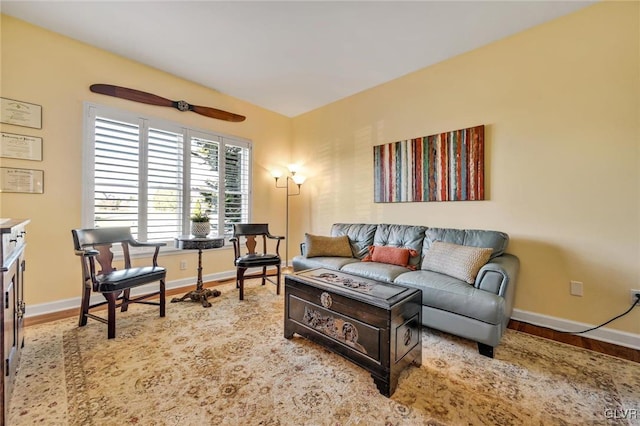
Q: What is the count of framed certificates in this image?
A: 3